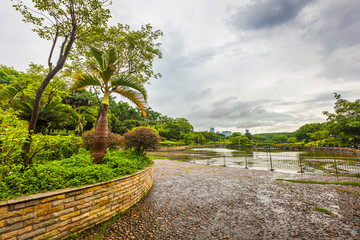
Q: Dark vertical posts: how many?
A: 7